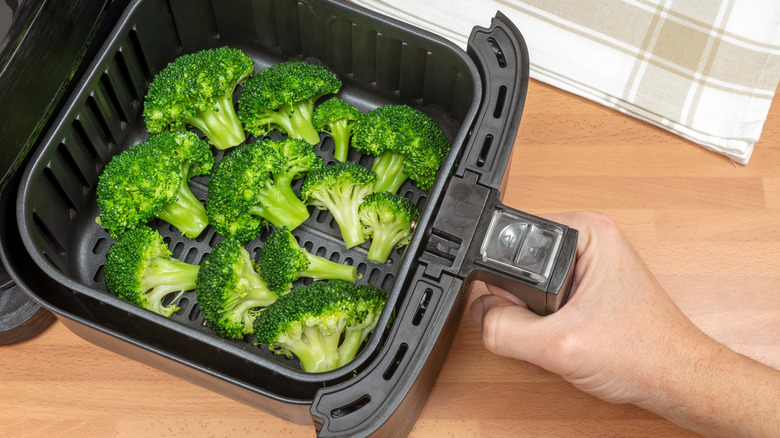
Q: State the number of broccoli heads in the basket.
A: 12